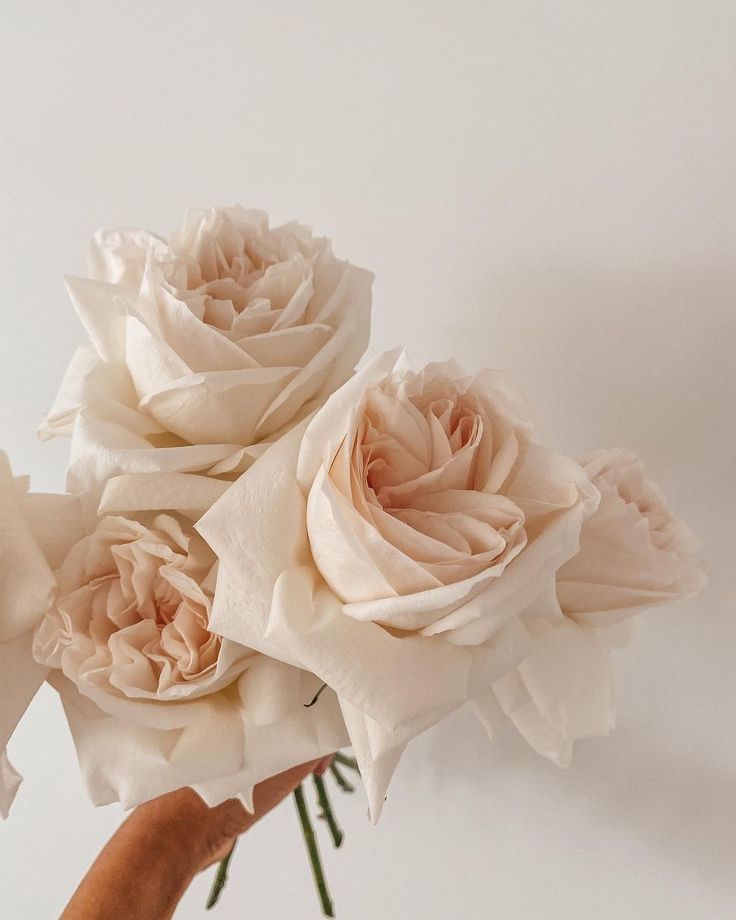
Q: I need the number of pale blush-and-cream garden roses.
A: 5